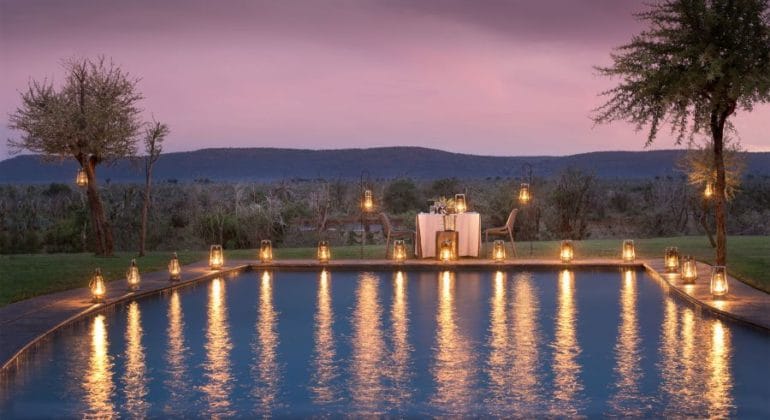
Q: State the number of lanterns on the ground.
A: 14